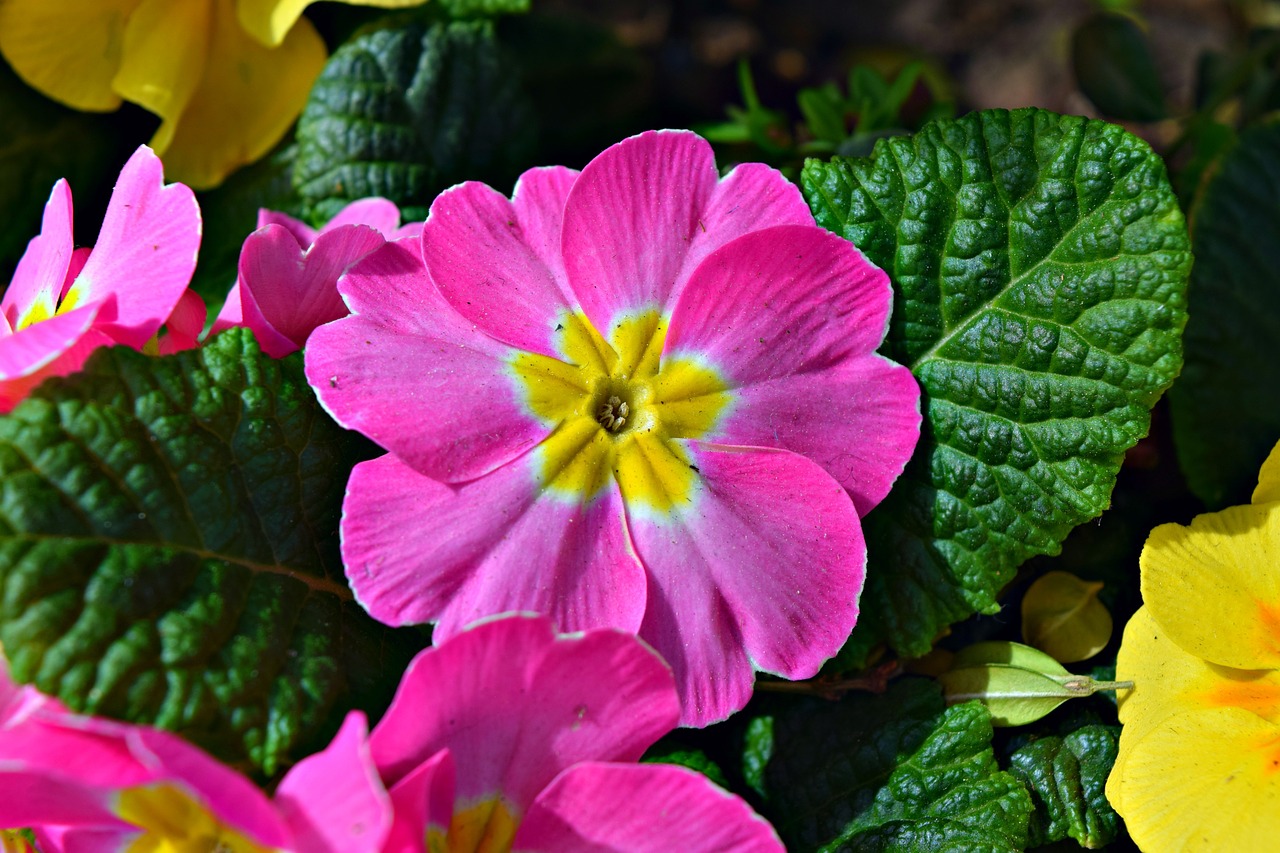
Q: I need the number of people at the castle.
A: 0